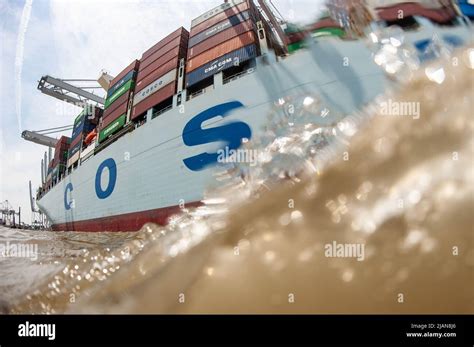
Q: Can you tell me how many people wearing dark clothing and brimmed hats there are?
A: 0